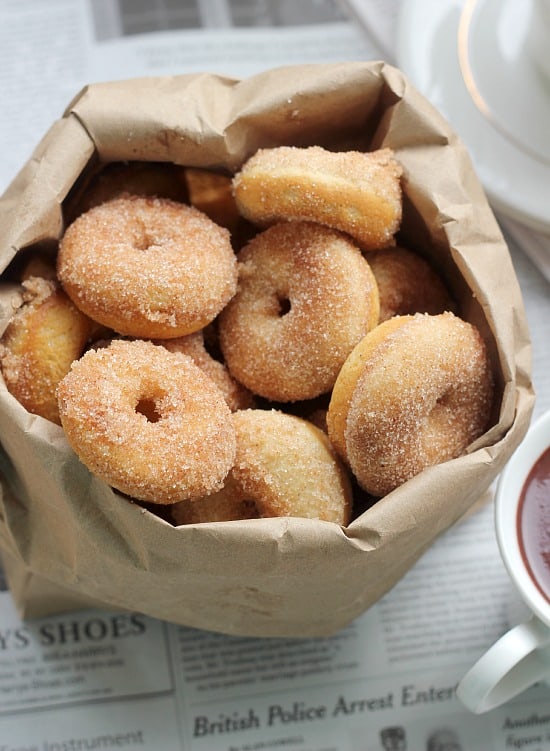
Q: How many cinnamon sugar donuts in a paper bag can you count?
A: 9